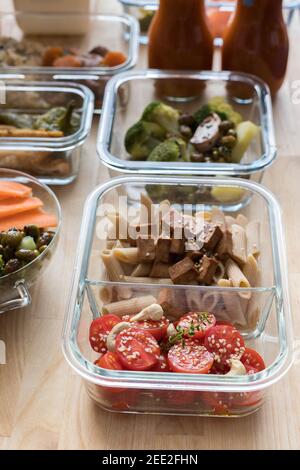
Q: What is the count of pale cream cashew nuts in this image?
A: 4